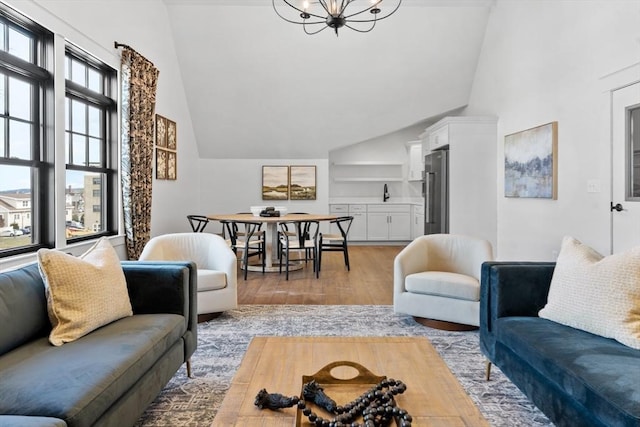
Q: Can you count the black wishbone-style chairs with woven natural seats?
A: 6